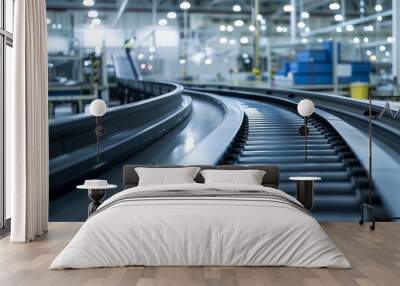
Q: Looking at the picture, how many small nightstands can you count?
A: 2